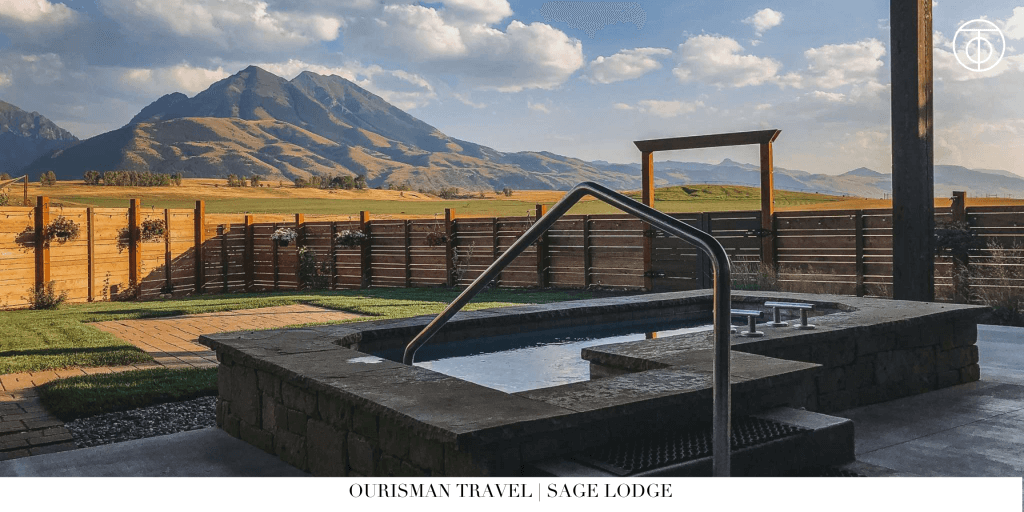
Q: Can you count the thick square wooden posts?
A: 12